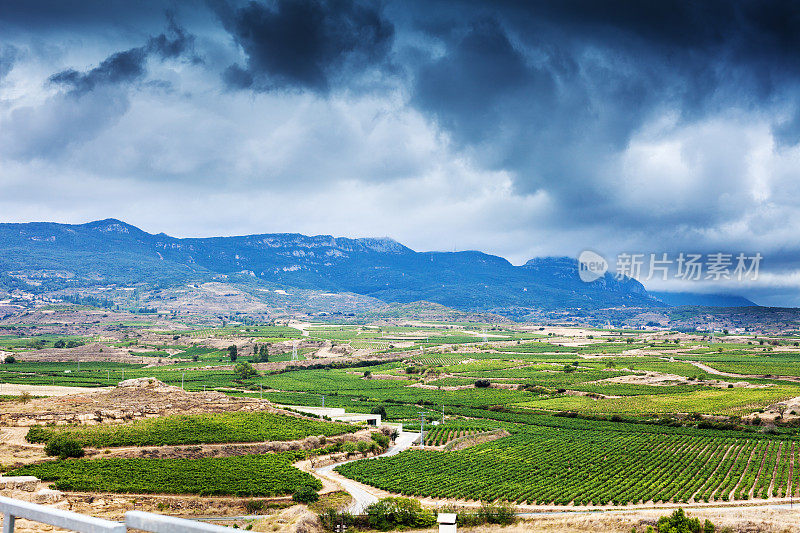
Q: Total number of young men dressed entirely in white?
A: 0